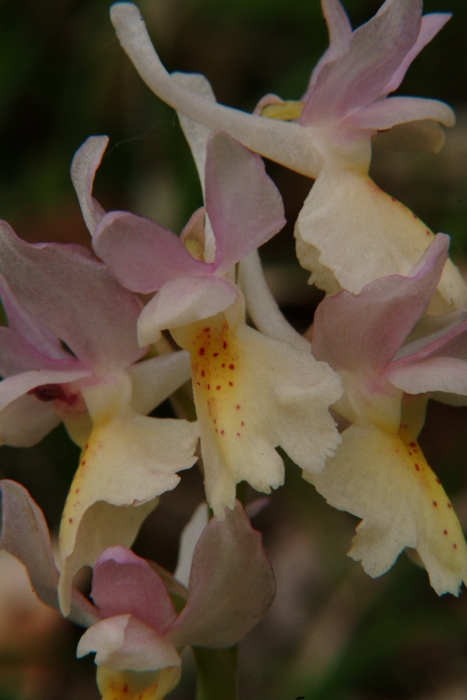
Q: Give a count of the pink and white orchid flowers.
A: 5